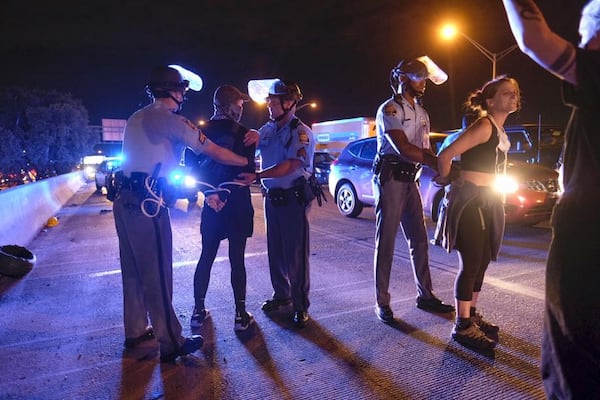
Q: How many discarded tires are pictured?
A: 1